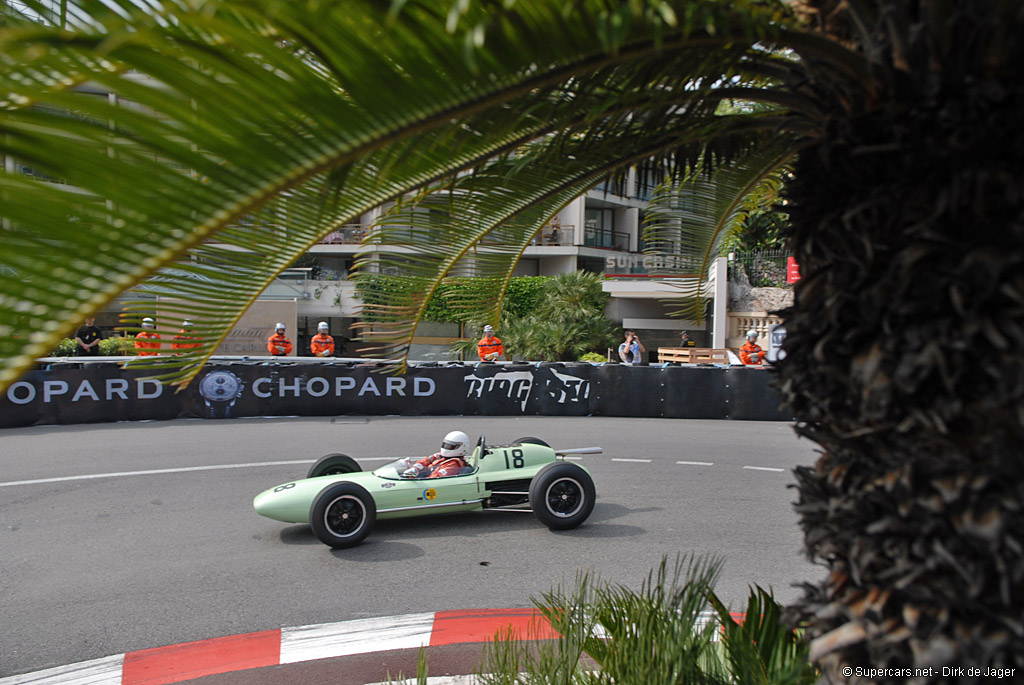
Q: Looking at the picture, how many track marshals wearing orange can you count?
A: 6